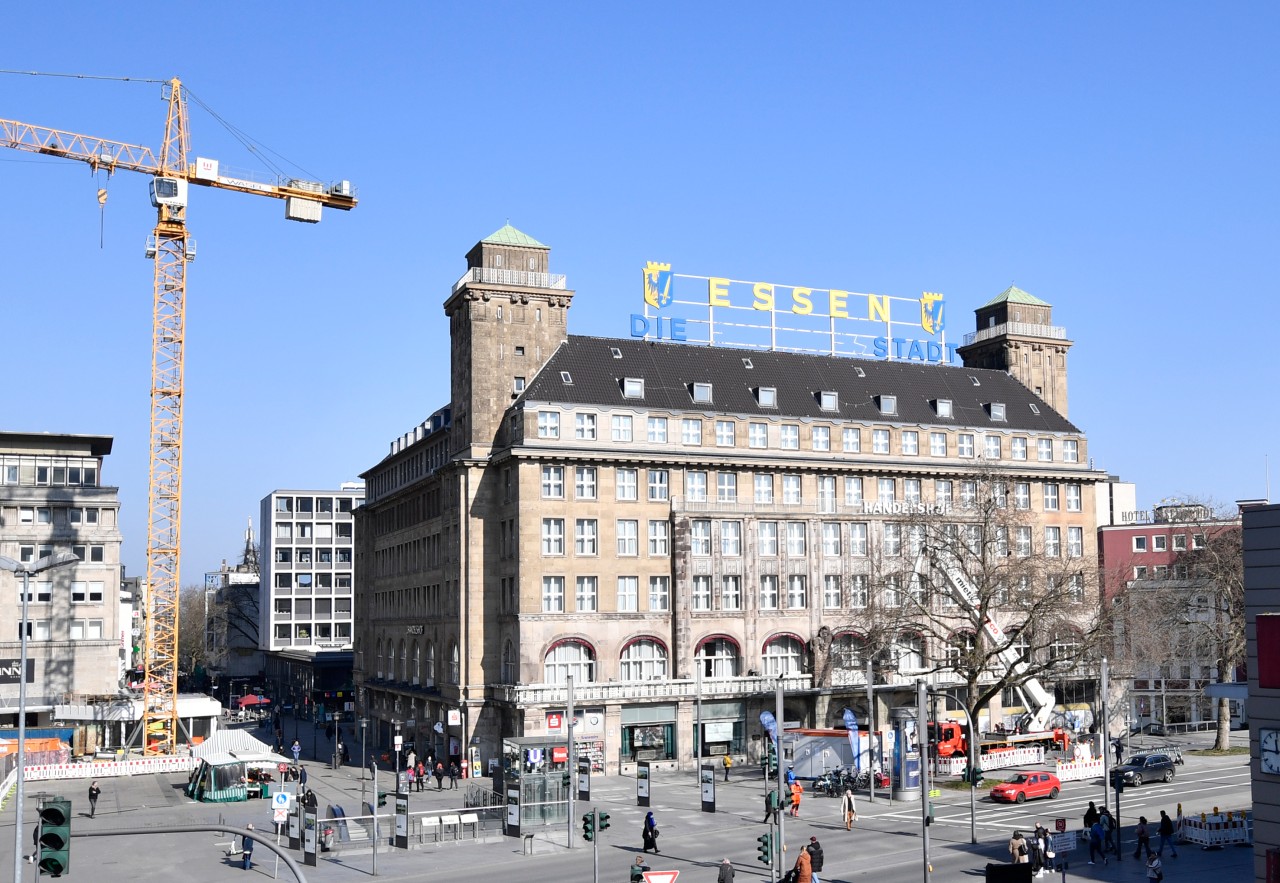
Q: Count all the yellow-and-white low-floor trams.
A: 0